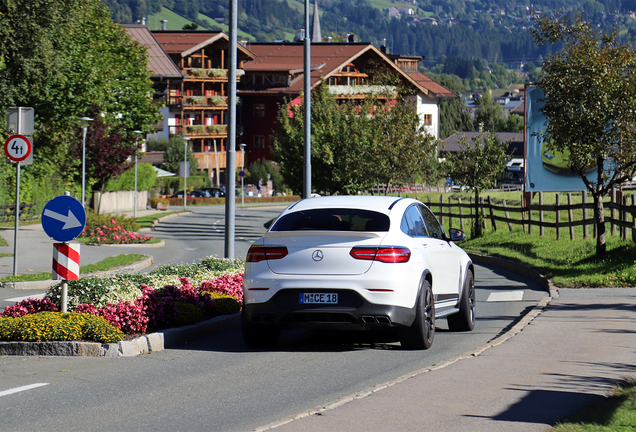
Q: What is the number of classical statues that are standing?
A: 0